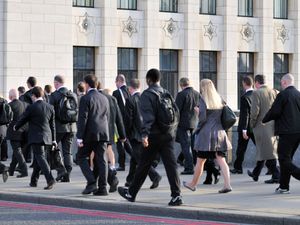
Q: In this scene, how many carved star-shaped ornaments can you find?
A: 6